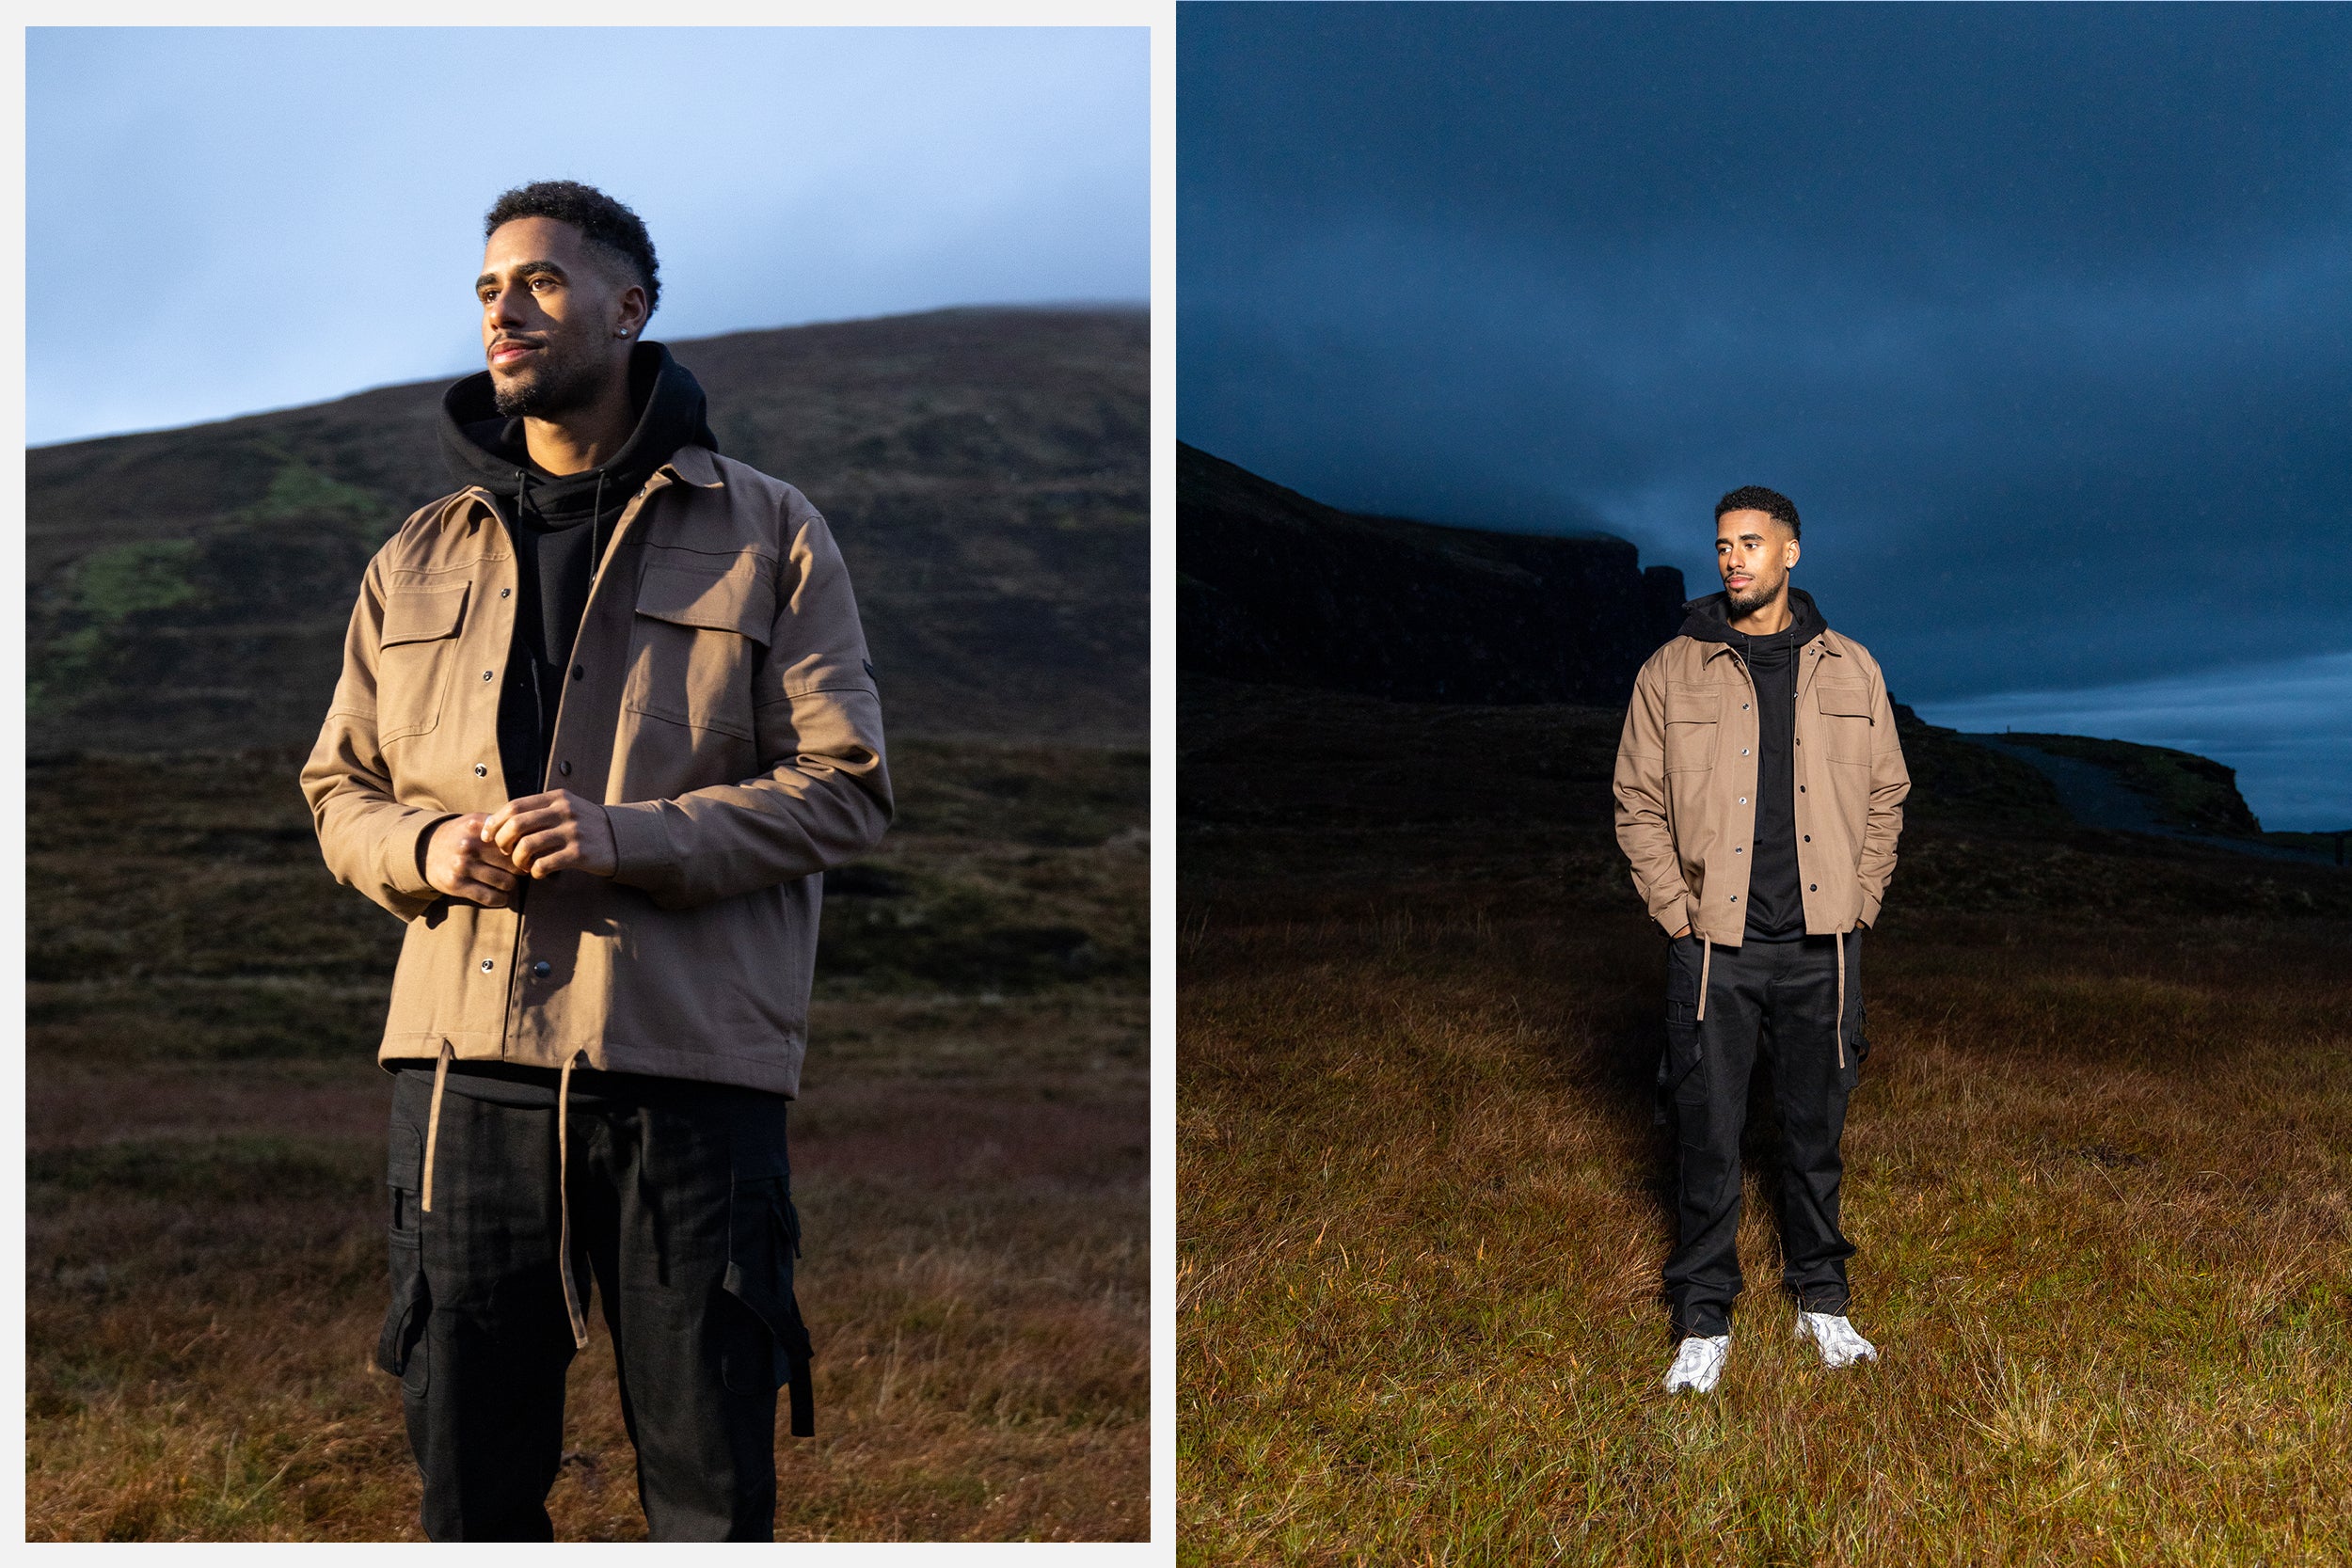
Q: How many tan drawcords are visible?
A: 4